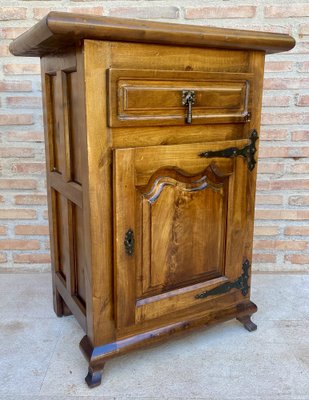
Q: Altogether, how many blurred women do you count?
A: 0